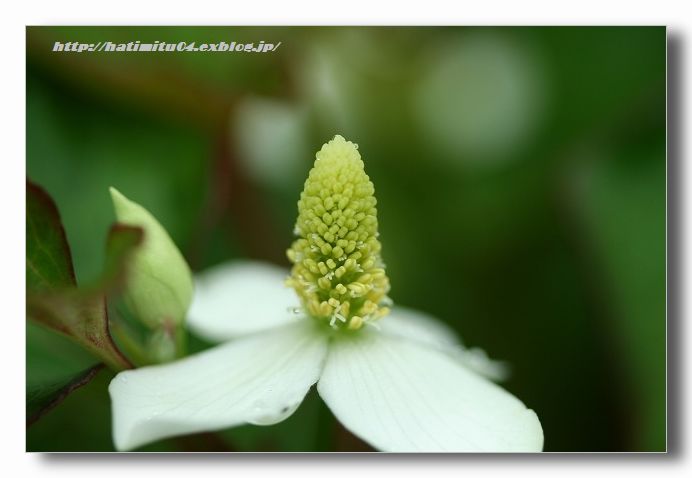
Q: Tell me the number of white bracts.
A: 4